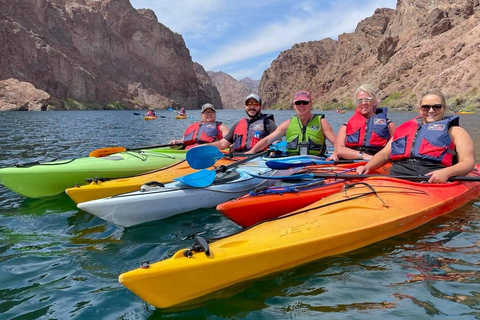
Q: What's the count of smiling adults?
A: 5